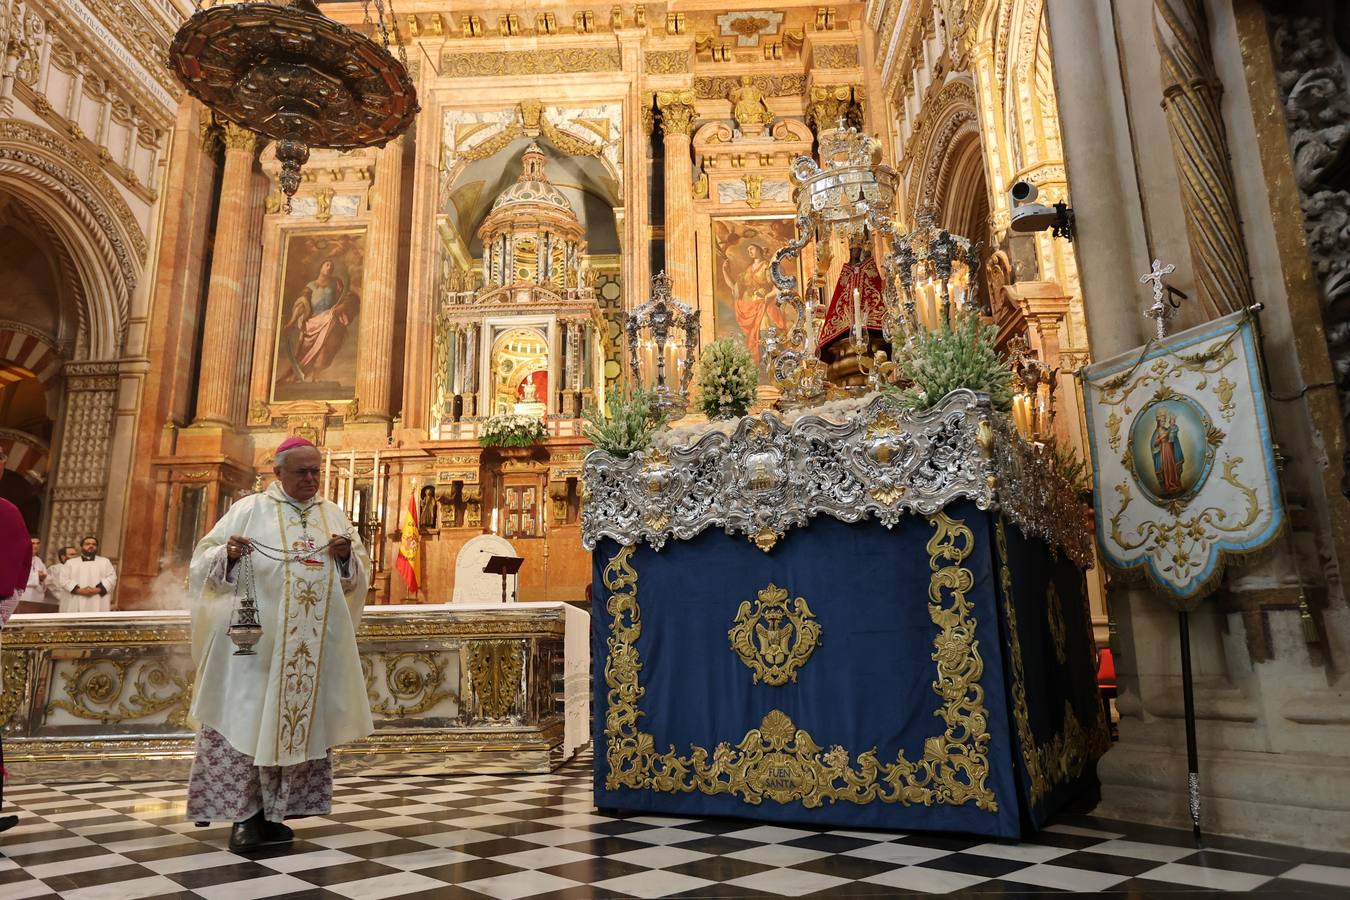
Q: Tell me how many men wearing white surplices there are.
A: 3